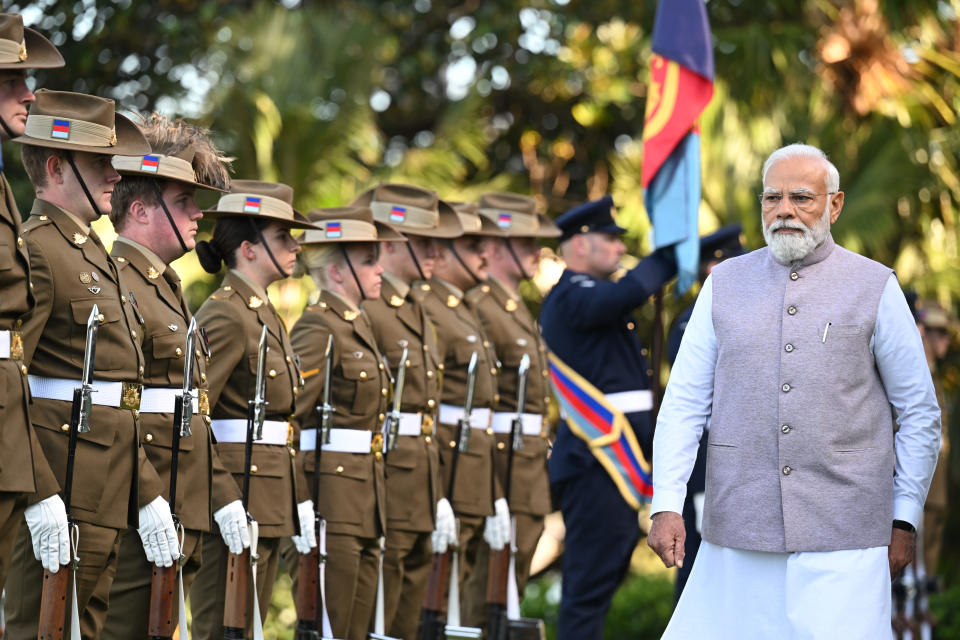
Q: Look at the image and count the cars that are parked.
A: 0